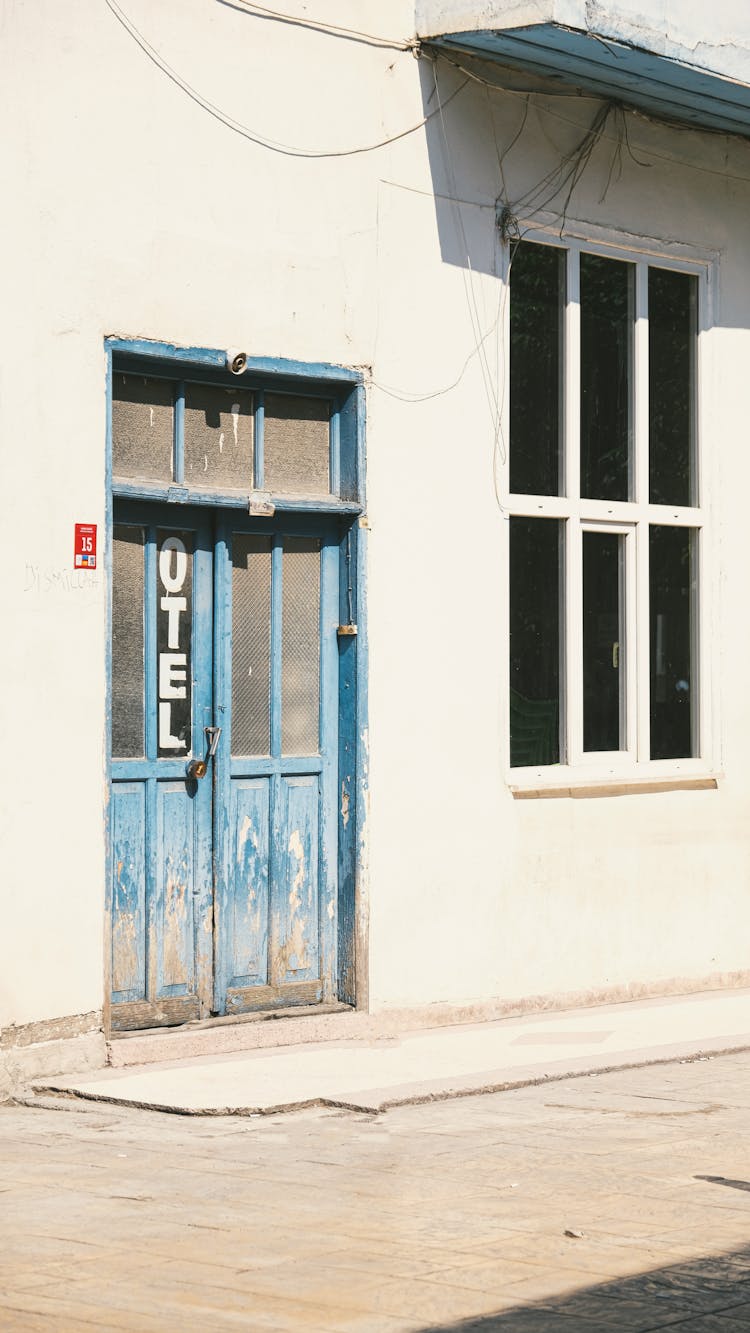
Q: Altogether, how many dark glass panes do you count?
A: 6